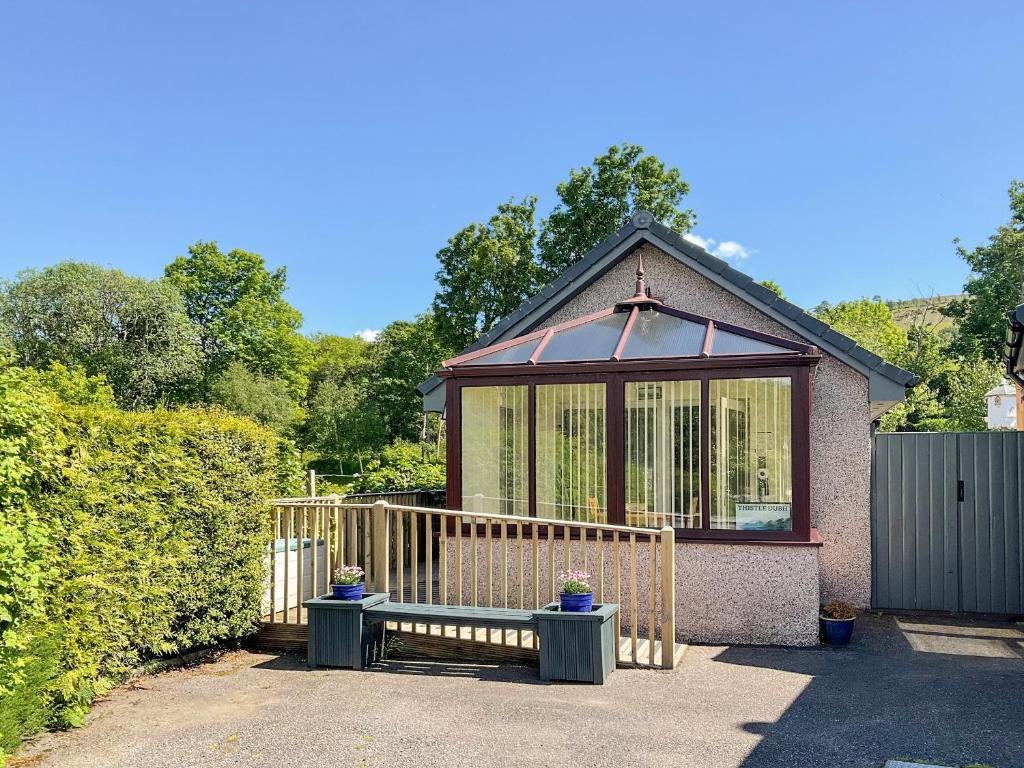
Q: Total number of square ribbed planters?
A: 2